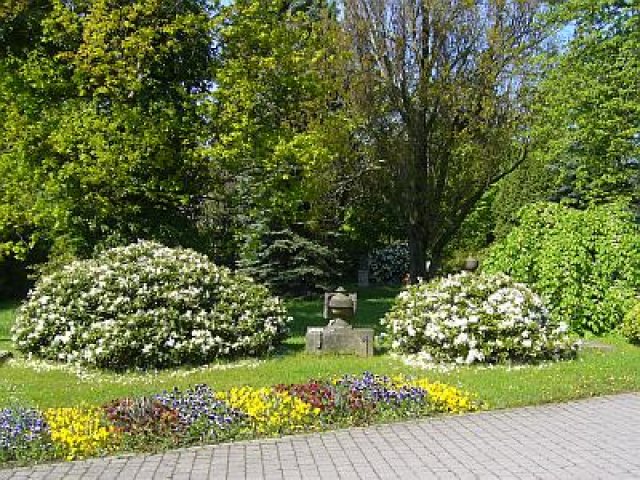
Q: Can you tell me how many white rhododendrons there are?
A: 2